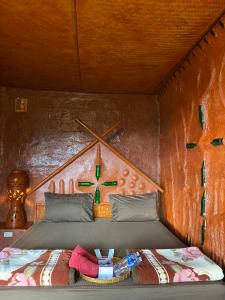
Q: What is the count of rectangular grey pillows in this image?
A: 2